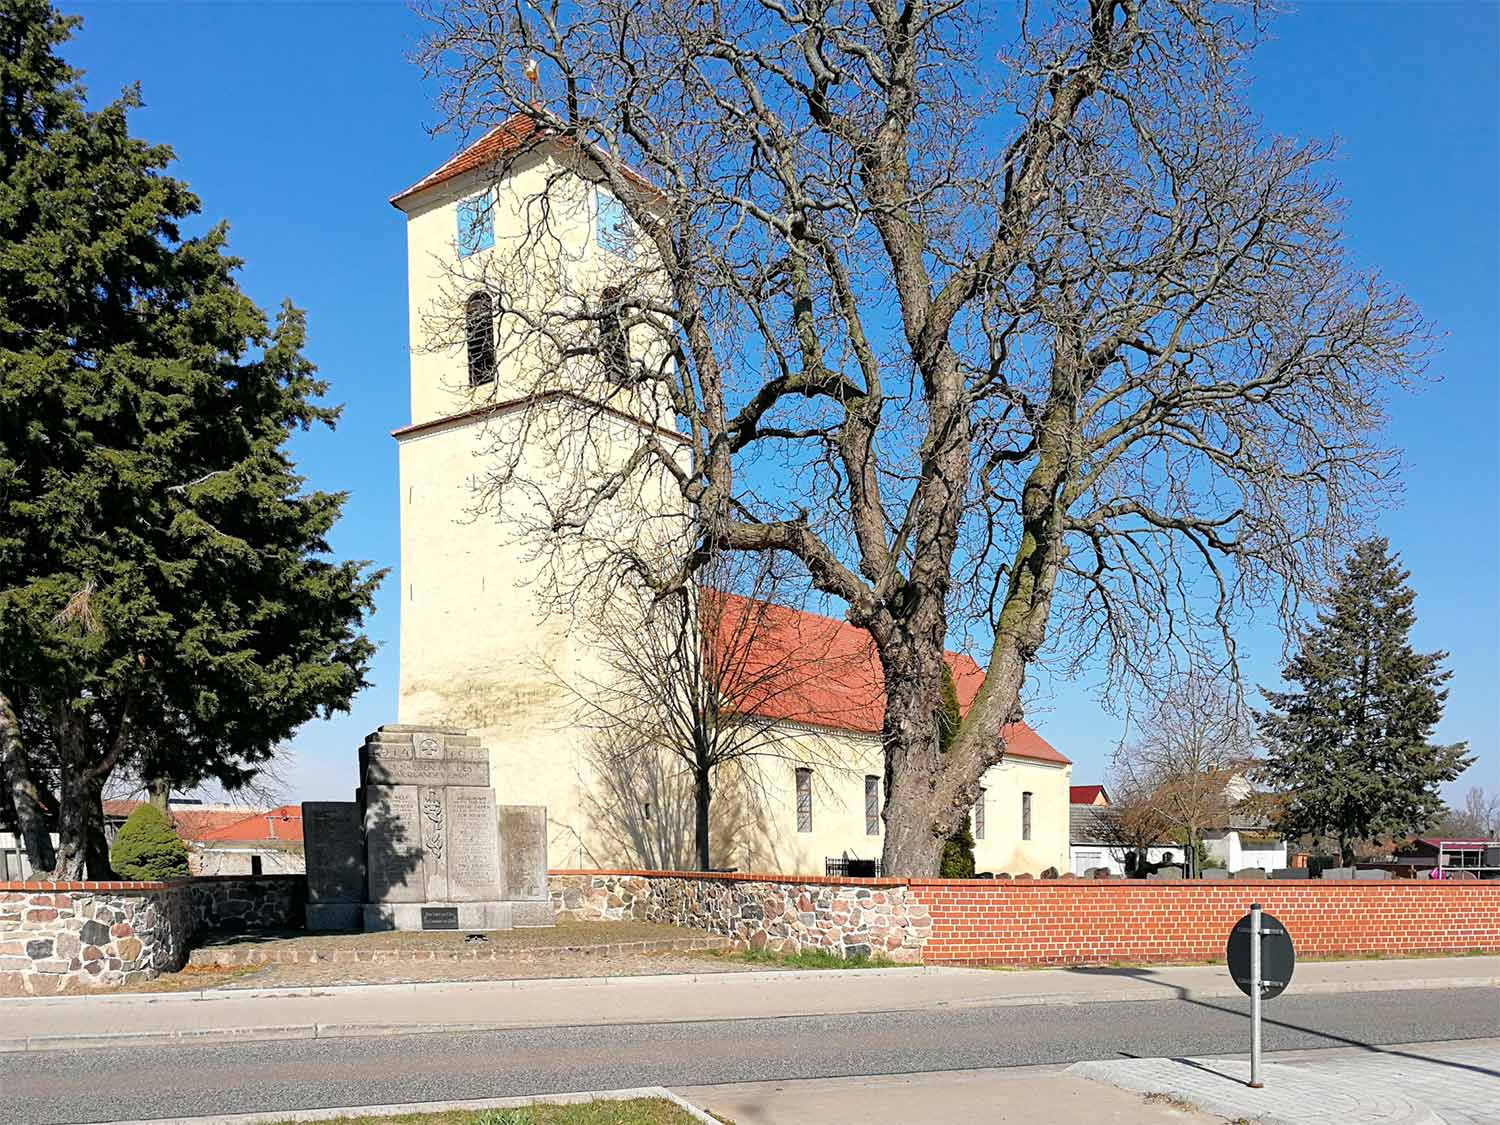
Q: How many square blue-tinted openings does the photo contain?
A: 2